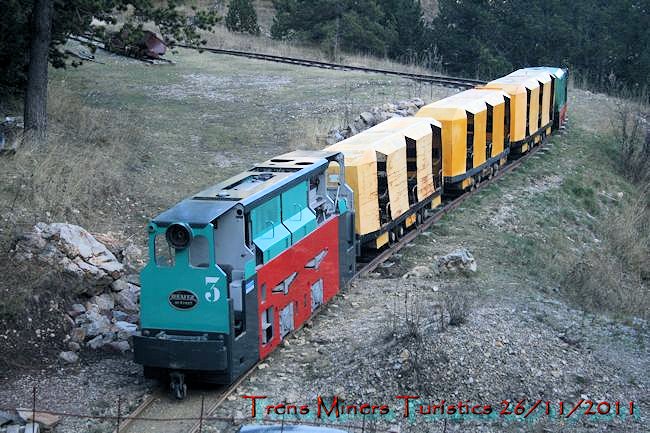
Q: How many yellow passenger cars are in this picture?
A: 3